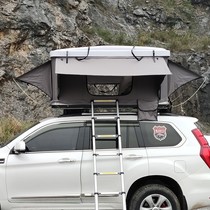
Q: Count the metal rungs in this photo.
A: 6